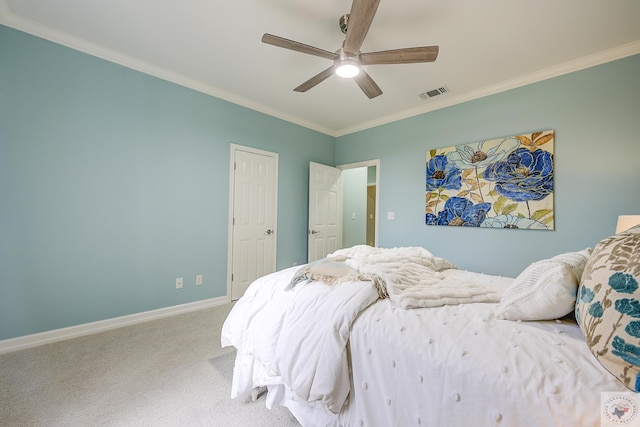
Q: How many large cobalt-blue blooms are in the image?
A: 3